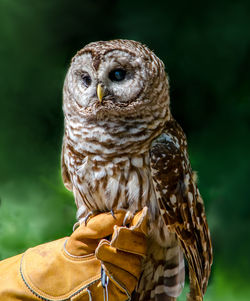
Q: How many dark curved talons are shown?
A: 4